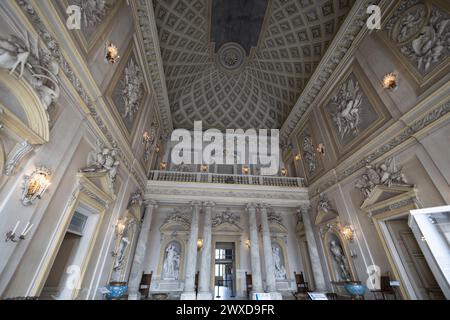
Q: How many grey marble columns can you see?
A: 6